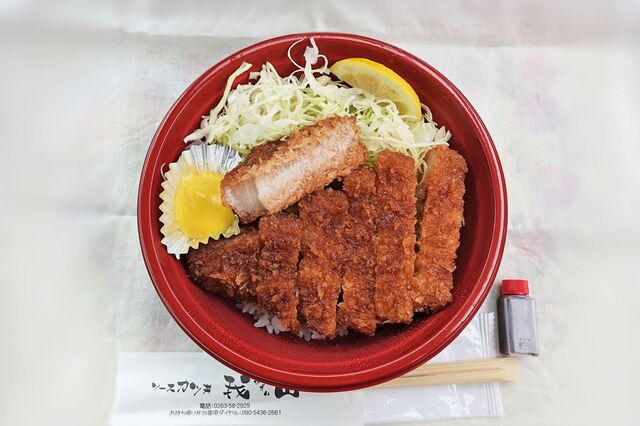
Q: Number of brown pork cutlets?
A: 7